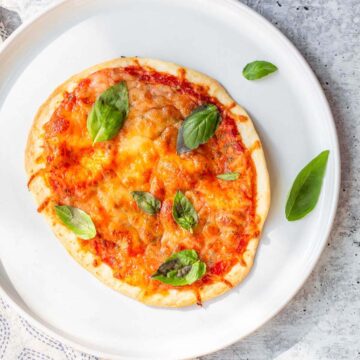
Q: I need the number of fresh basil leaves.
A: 9